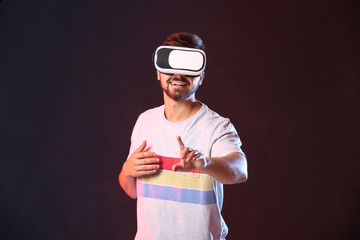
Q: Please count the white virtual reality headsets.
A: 1